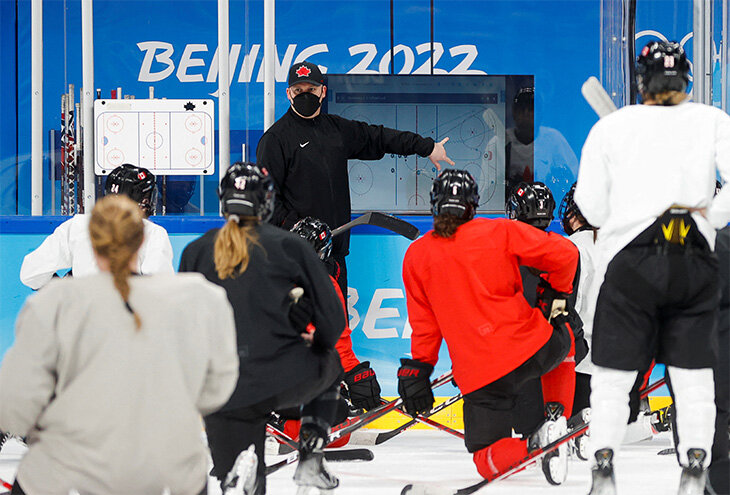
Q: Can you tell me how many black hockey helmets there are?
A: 7